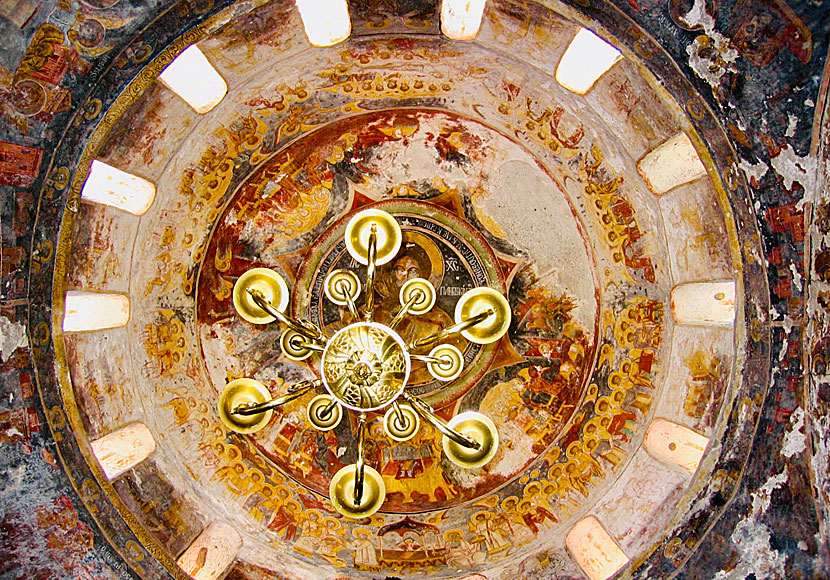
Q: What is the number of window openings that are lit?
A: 12